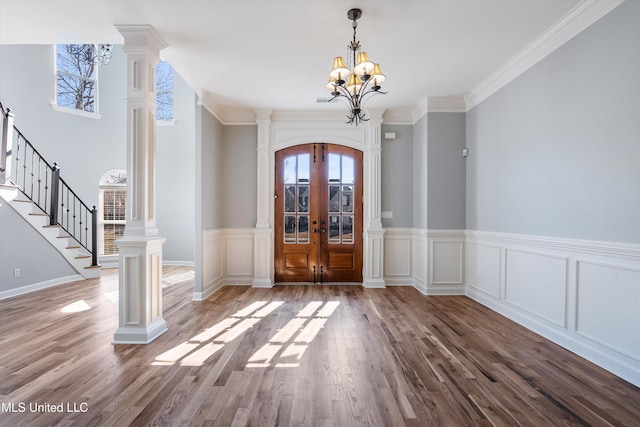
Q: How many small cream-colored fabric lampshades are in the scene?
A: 5